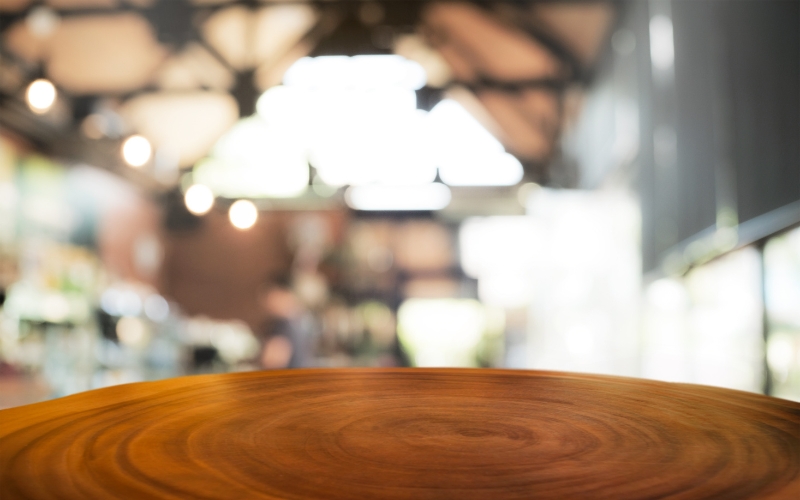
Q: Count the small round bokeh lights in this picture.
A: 4